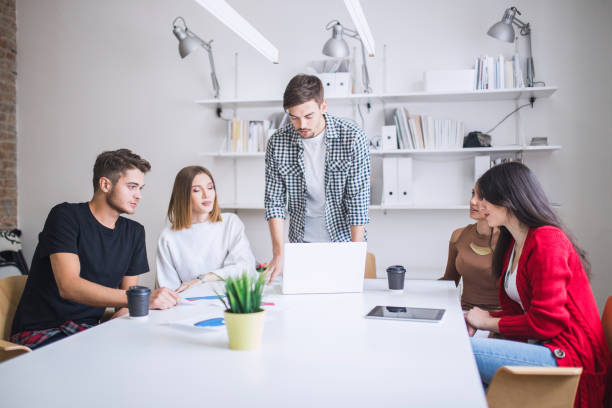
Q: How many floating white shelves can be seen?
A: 3